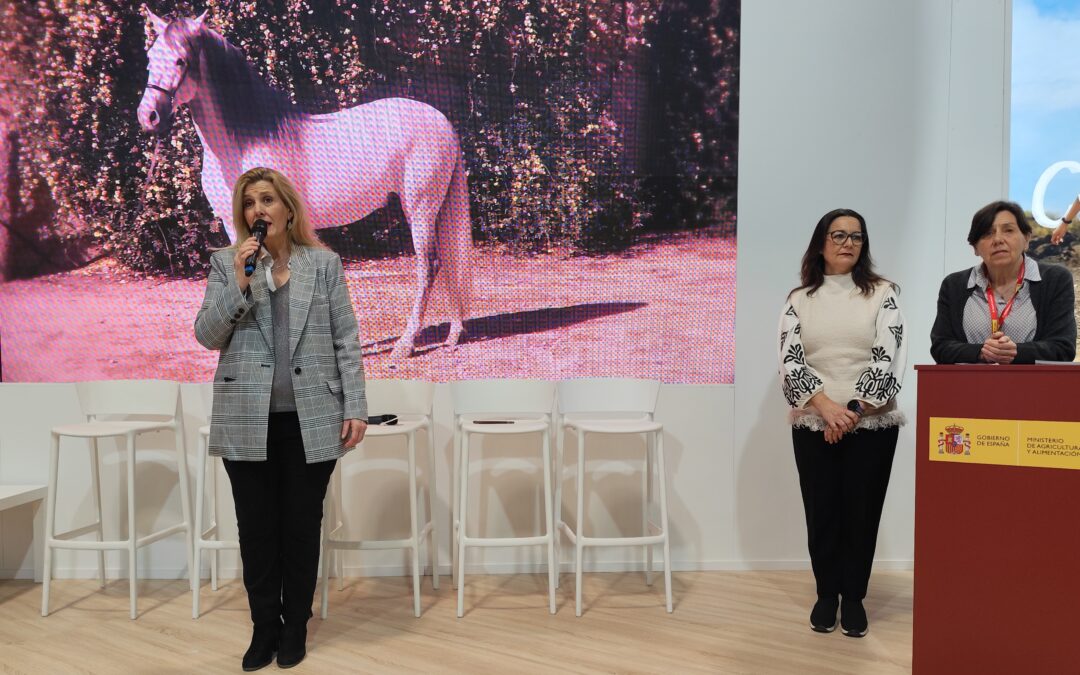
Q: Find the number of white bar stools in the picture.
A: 5